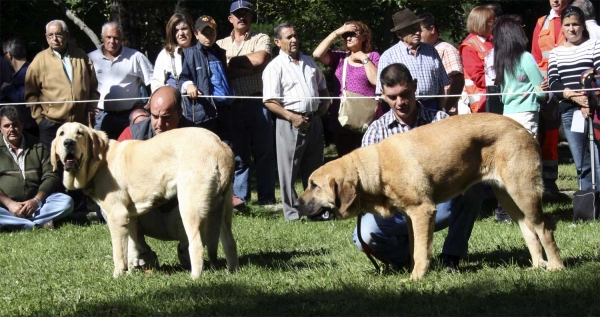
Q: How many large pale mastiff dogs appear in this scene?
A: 2